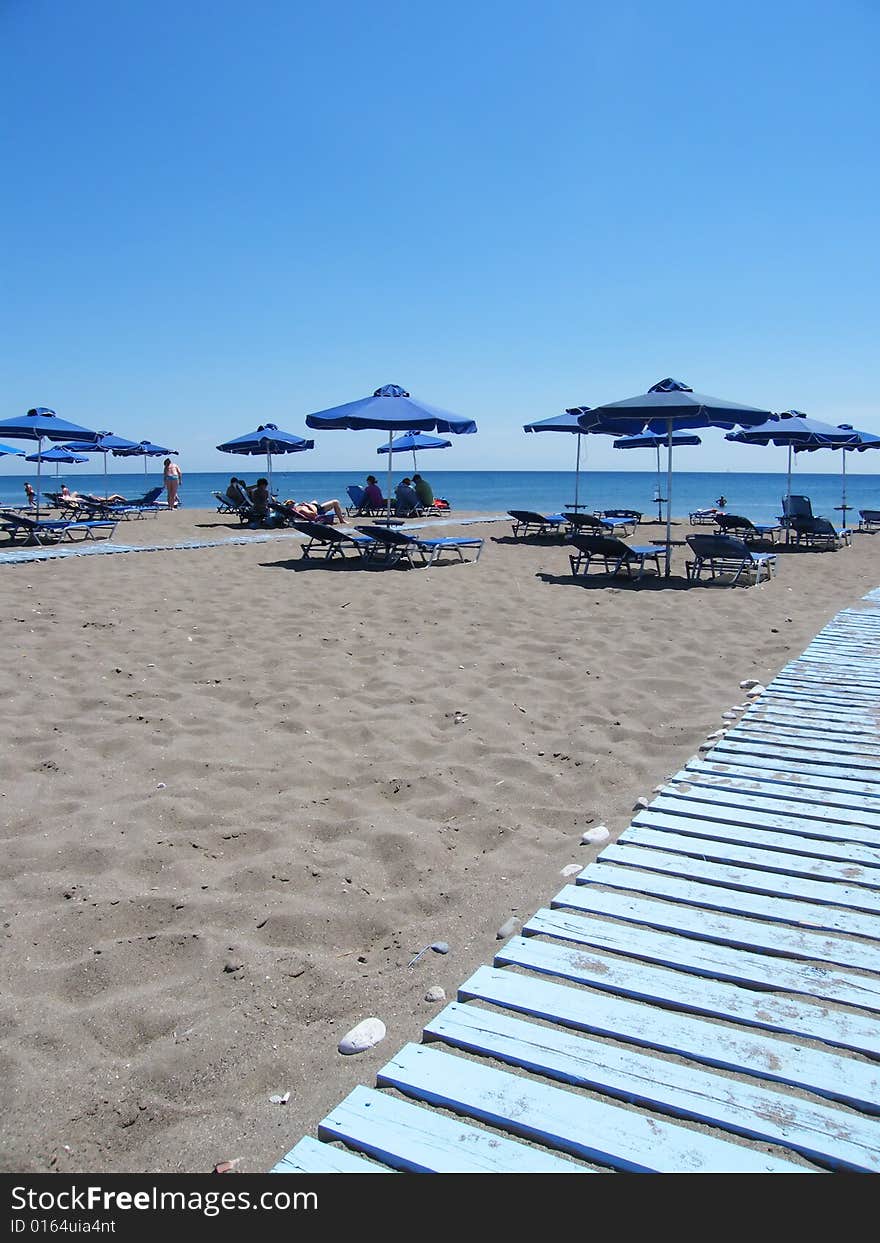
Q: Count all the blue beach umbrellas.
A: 13